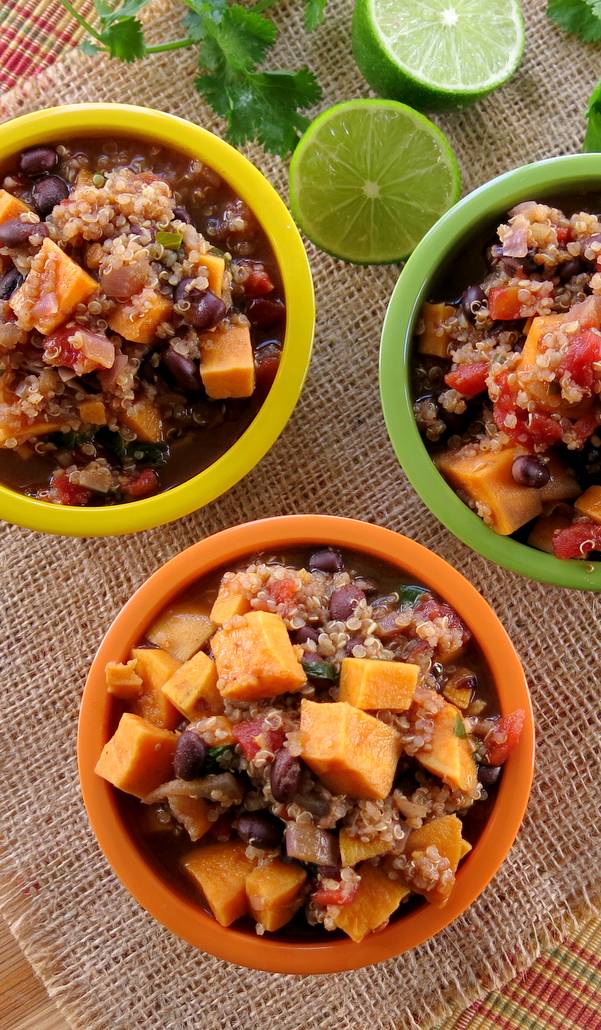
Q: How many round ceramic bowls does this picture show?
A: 3